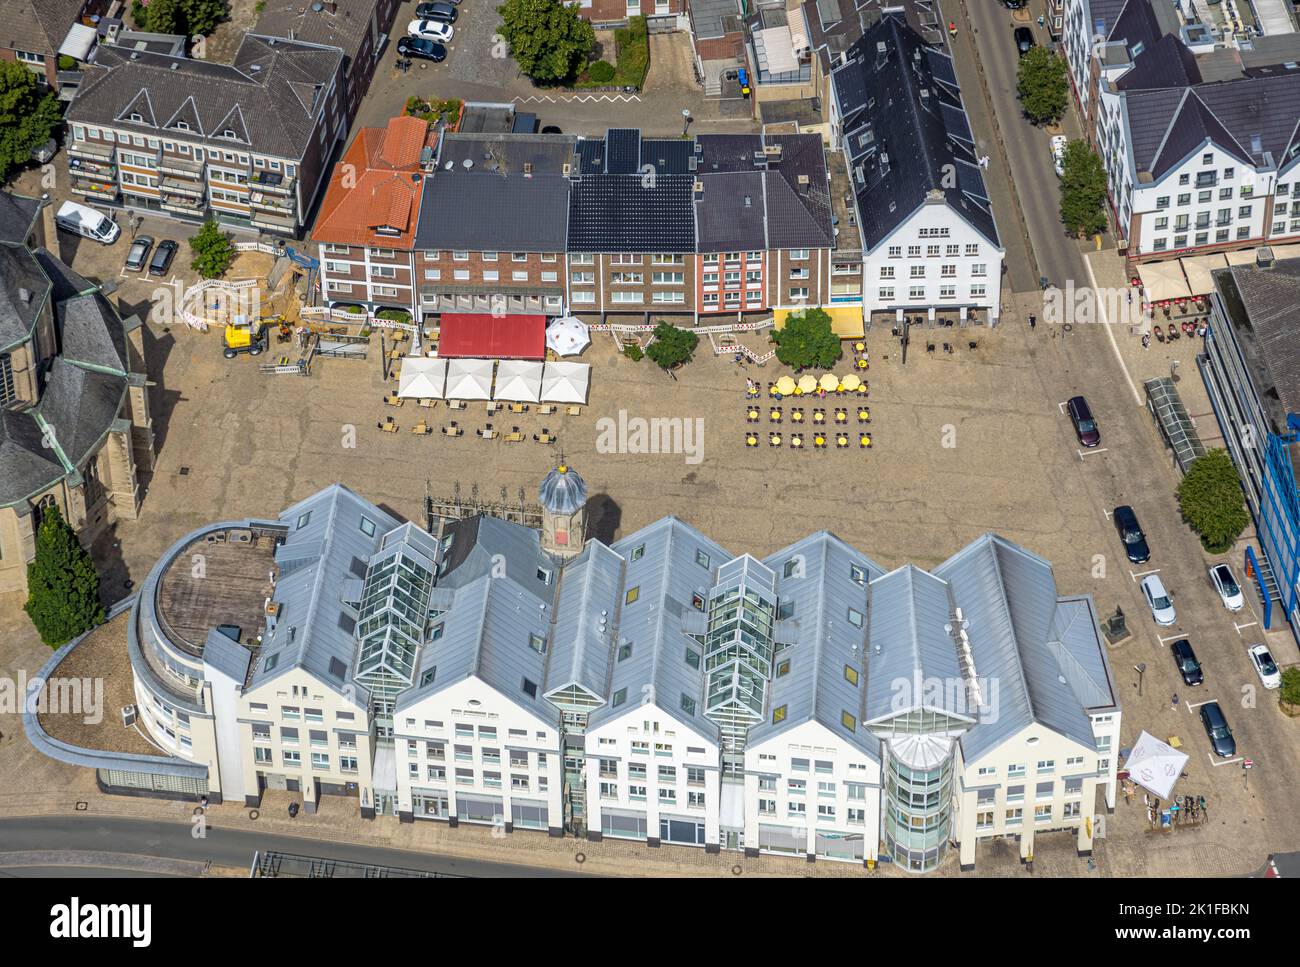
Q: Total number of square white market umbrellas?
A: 5